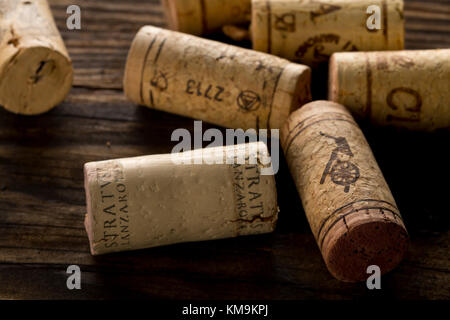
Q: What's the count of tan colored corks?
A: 7